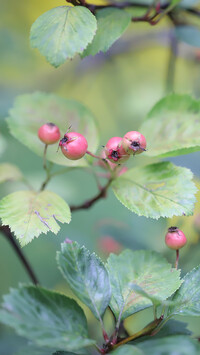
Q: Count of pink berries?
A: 5